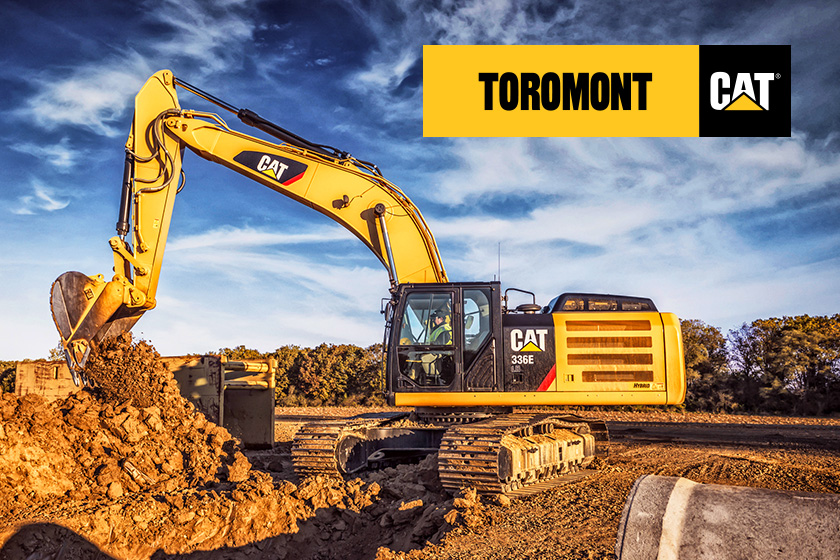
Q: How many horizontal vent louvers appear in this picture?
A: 4